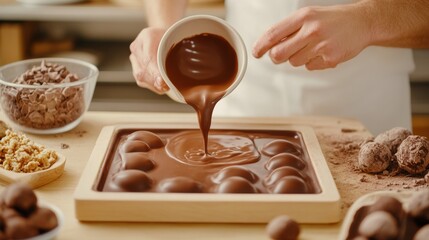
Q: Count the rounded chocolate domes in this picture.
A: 11